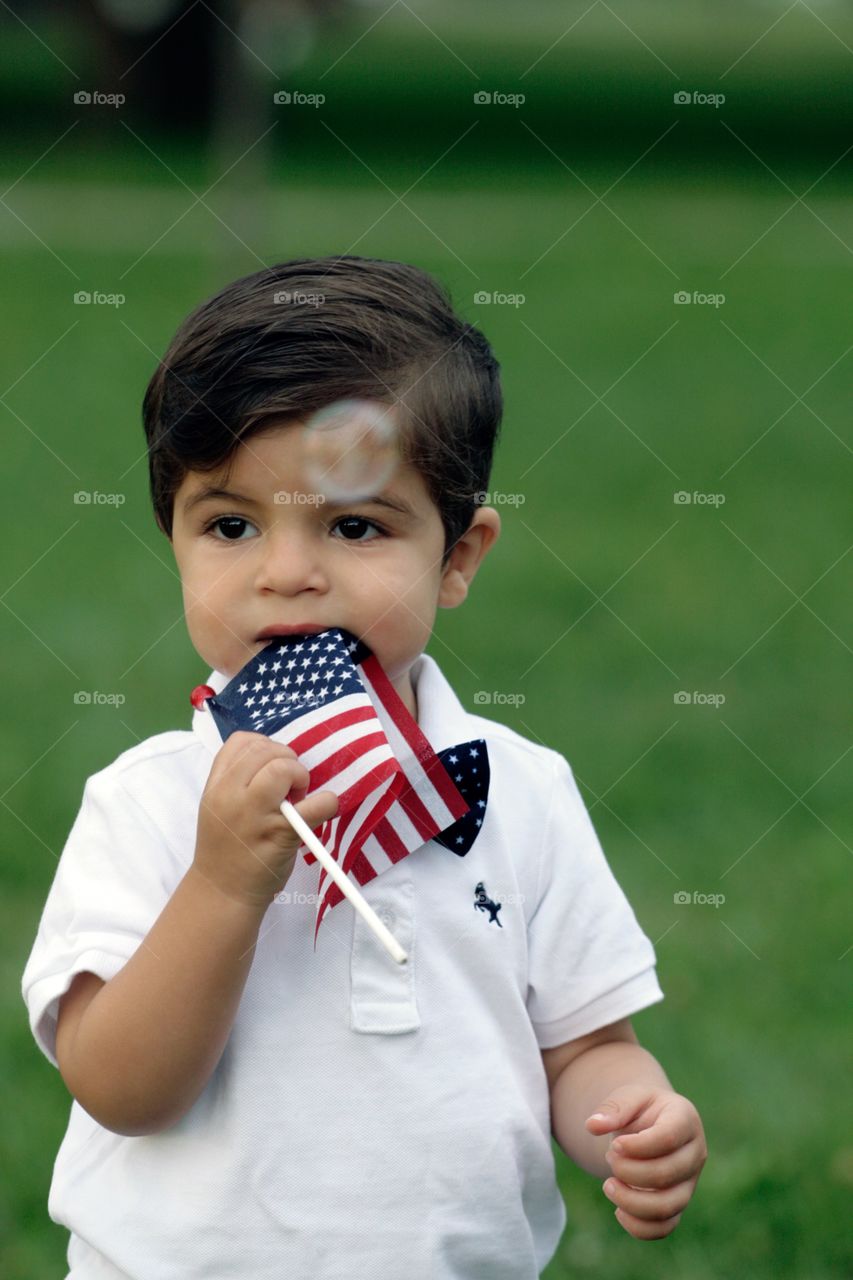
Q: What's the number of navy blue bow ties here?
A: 1